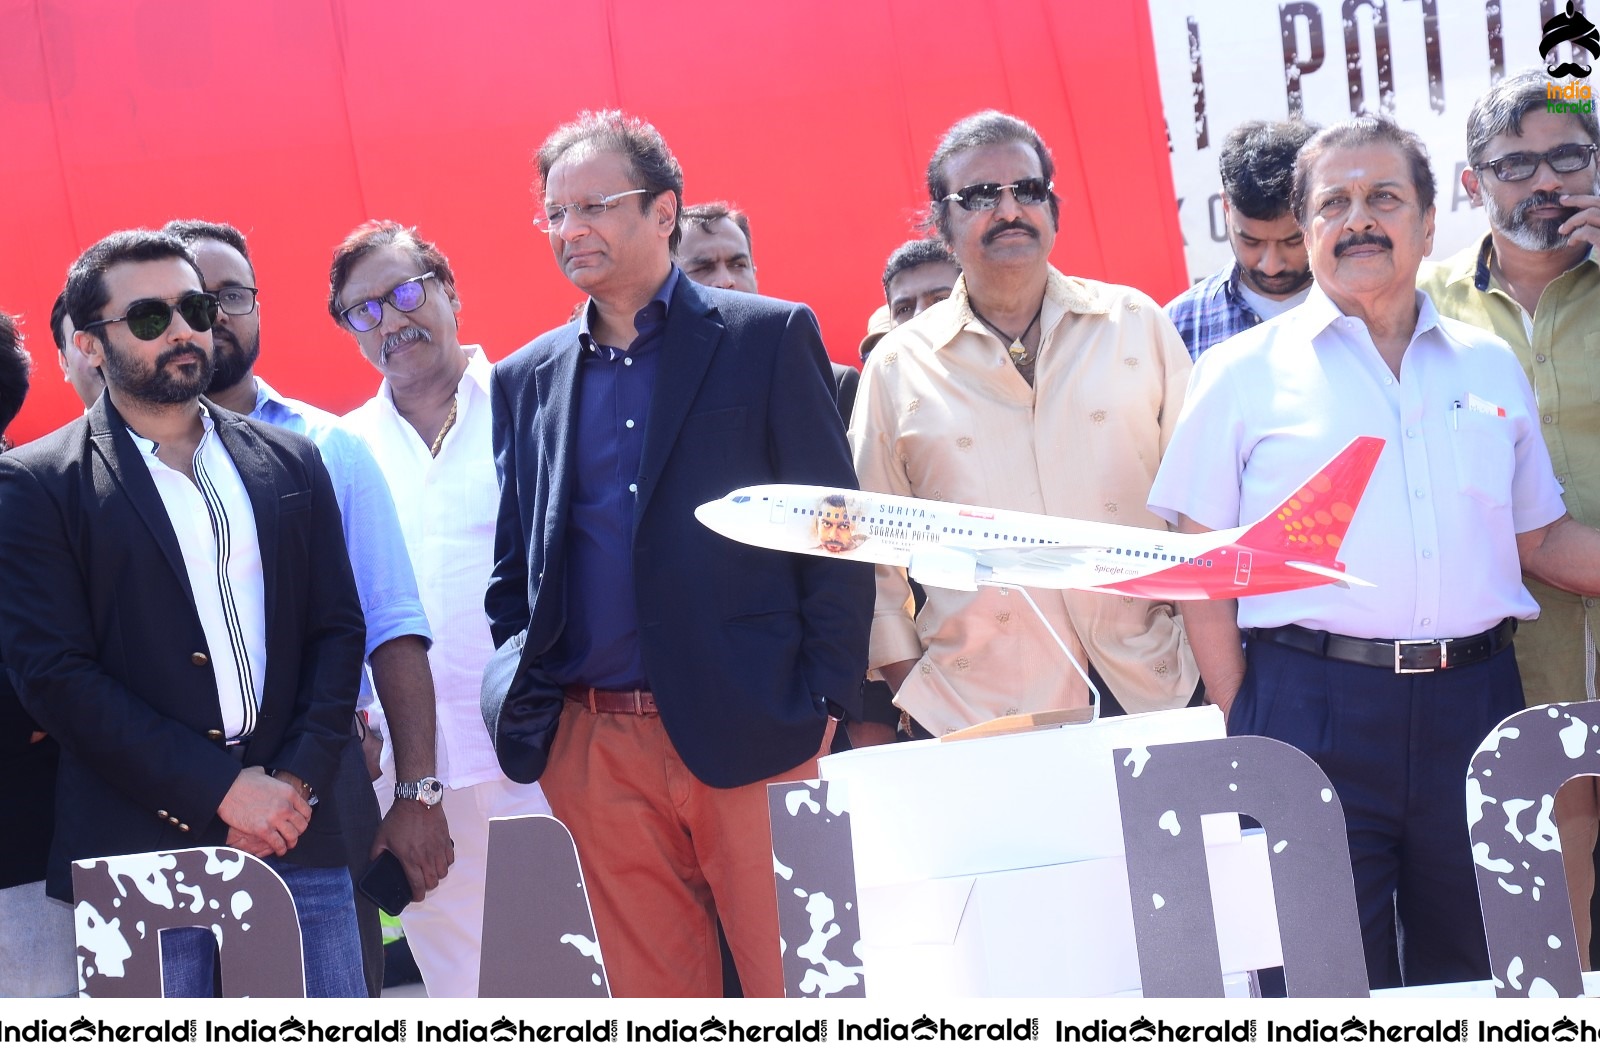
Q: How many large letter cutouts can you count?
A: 5